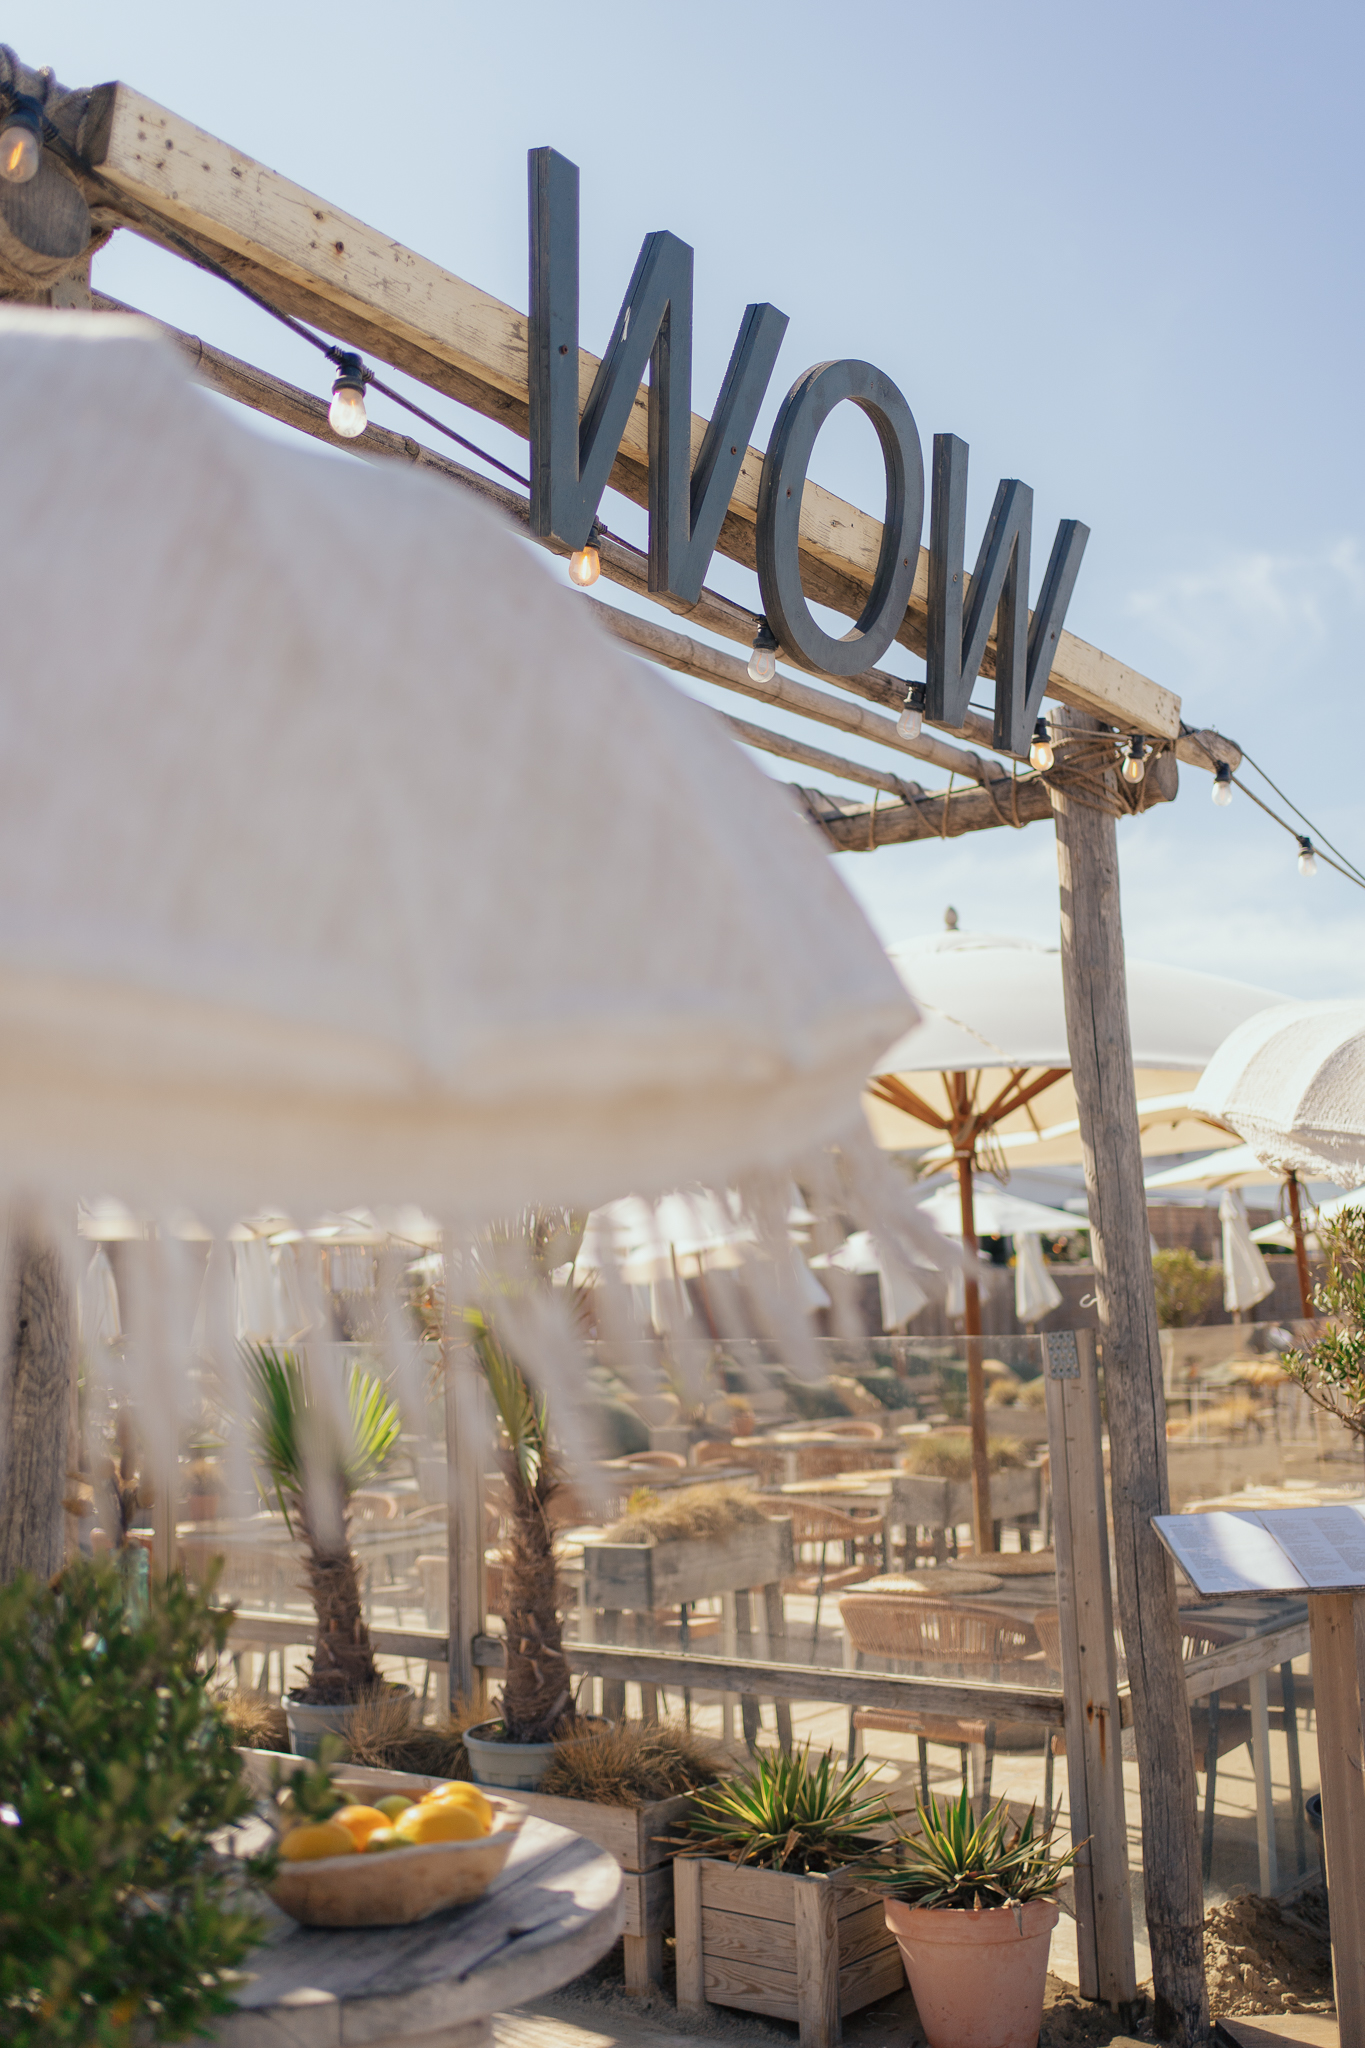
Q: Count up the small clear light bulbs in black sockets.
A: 9